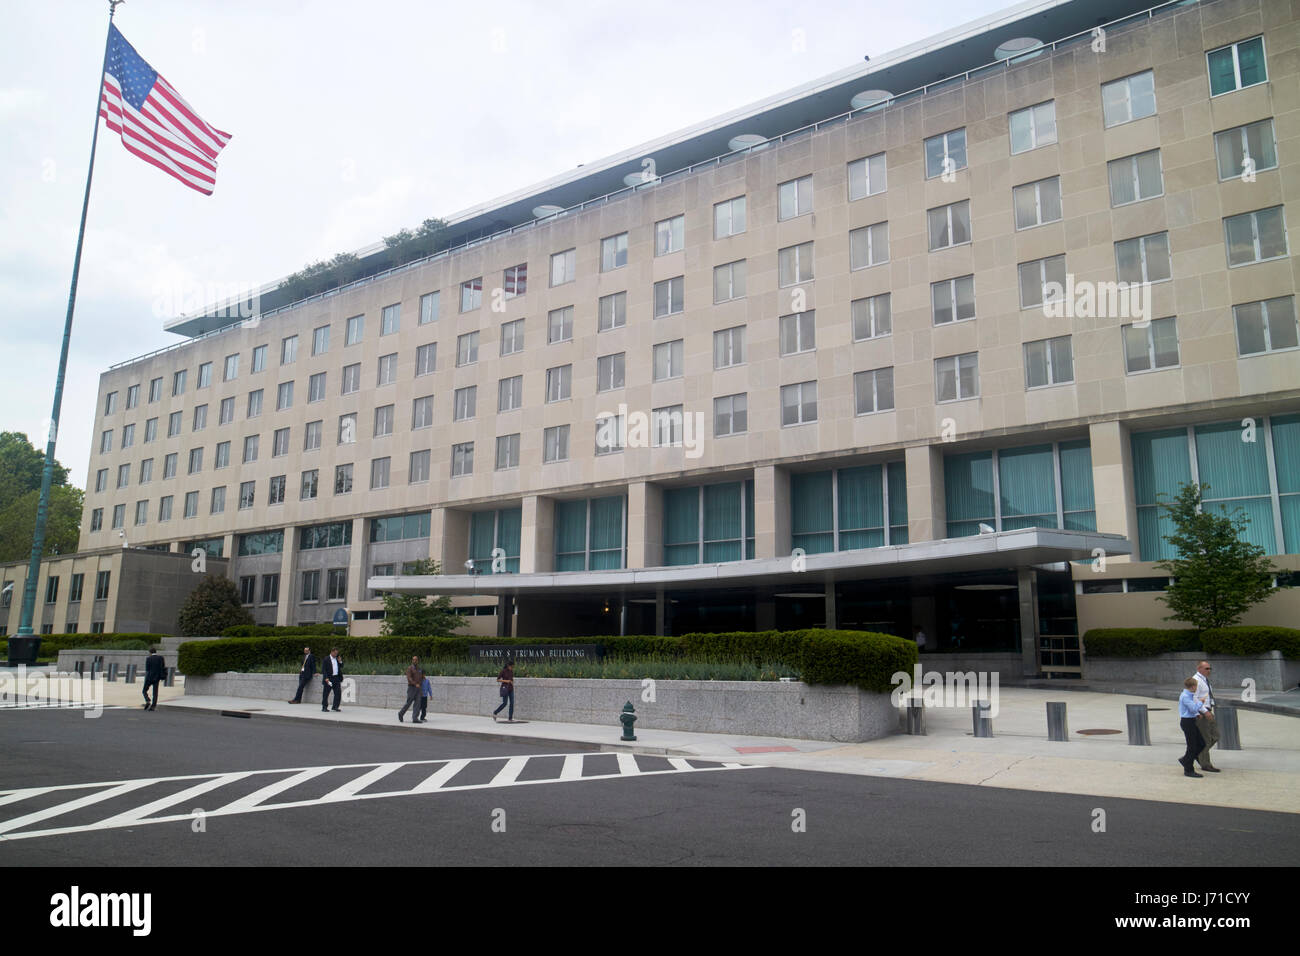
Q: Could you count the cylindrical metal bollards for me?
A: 11